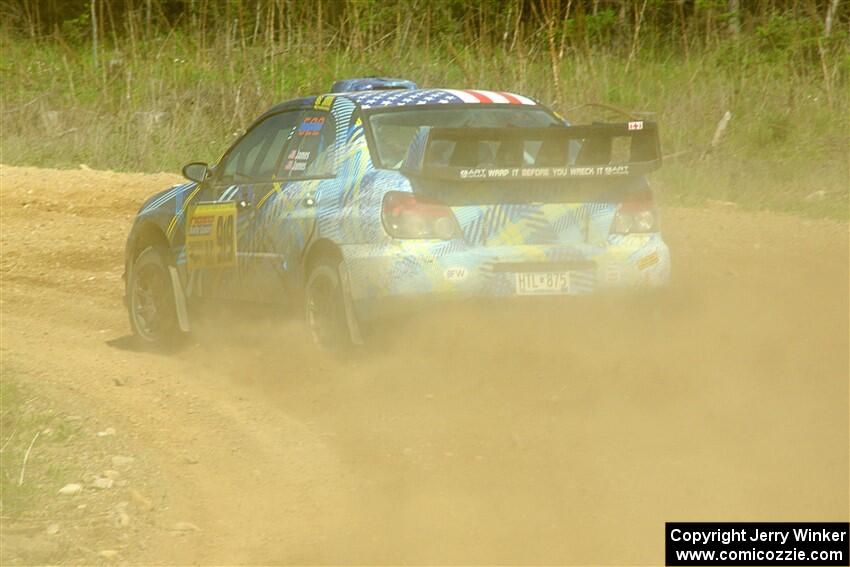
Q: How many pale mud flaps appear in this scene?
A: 2